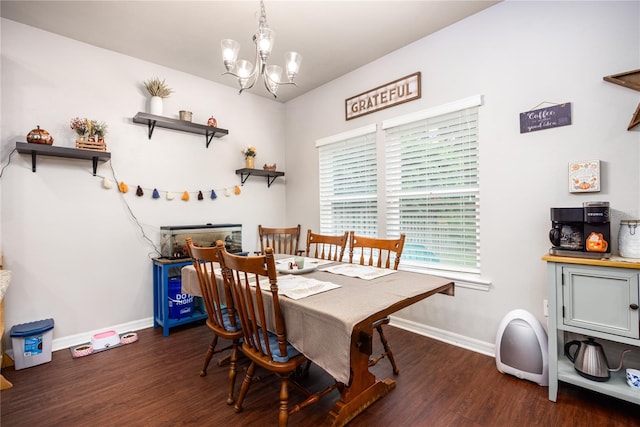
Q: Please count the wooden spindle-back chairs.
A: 5